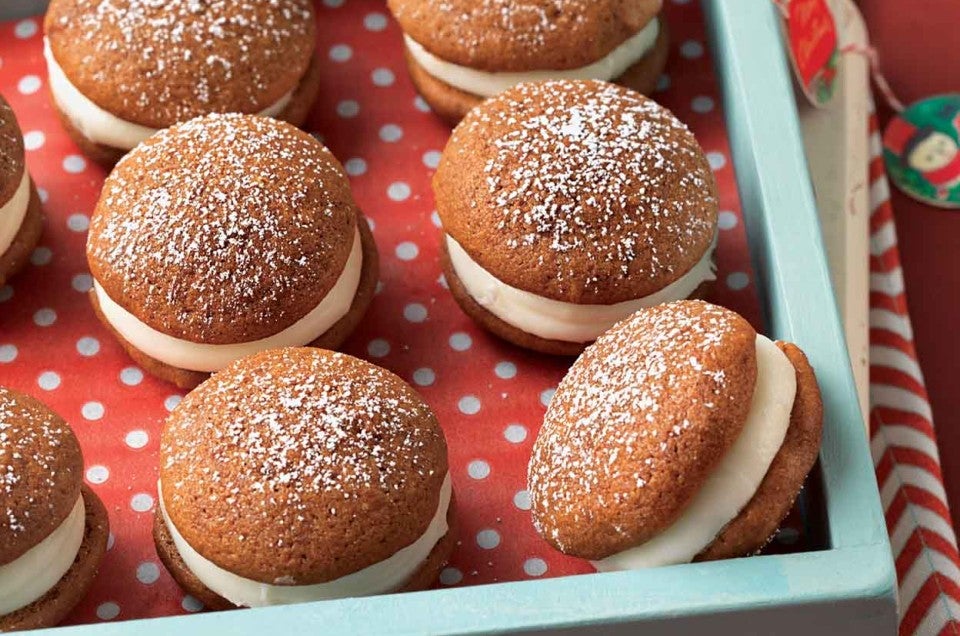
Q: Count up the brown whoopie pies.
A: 8